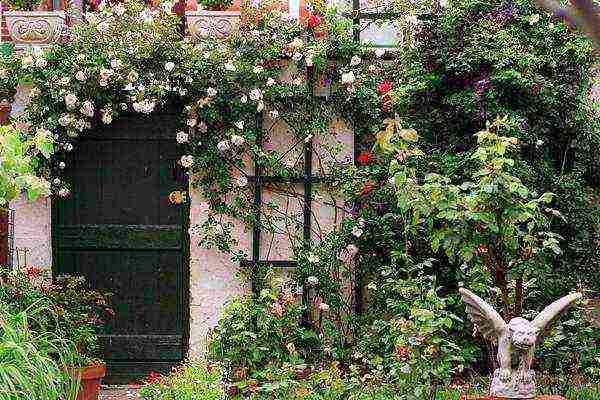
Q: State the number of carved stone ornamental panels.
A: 2